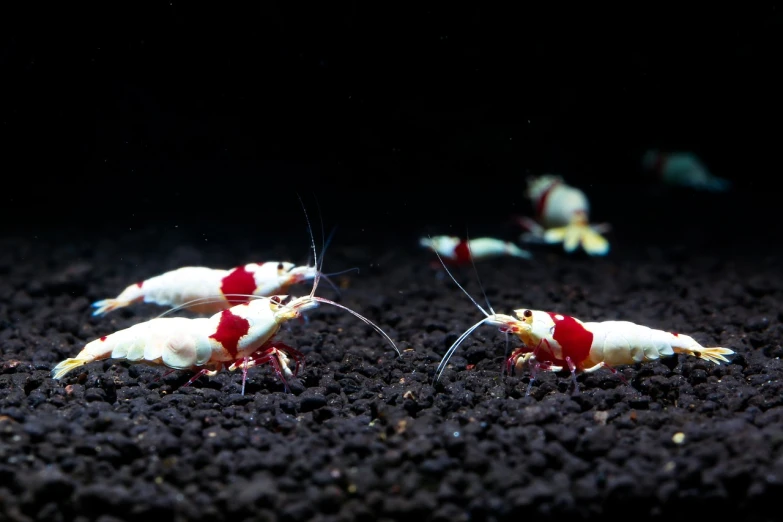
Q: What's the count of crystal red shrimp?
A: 6